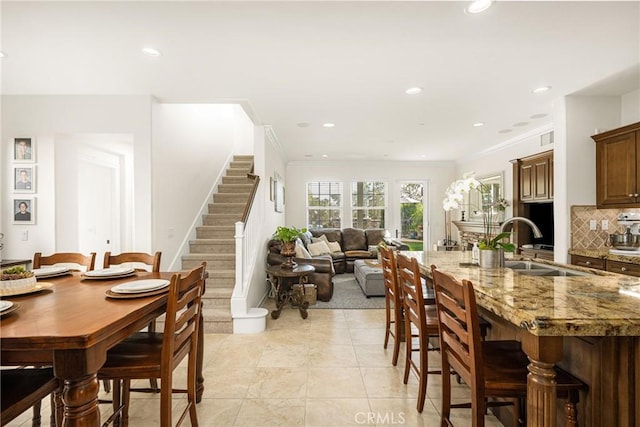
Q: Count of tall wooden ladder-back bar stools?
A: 3